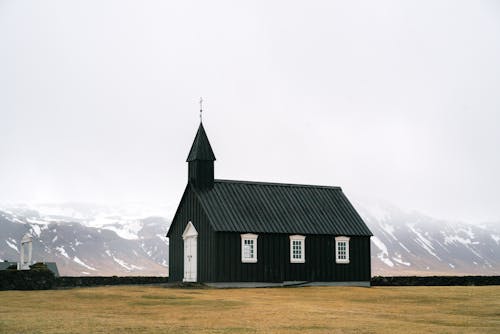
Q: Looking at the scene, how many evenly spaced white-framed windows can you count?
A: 3